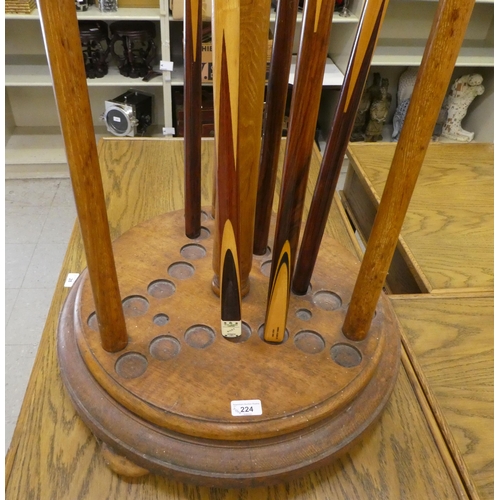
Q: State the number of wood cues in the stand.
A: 5